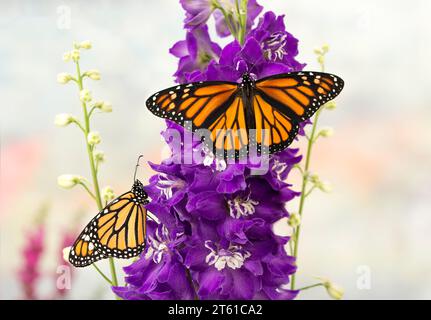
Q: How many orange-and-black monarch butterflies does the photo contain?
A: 2